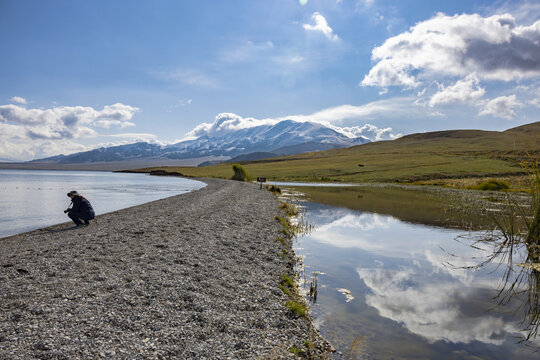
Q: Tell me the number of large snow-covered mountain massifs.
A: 1